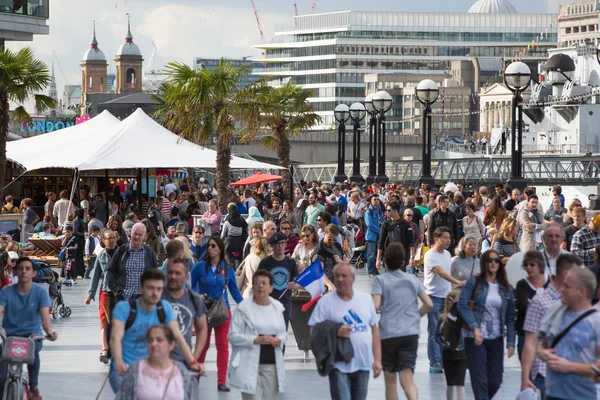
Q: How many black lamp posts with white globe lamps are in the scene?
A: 6